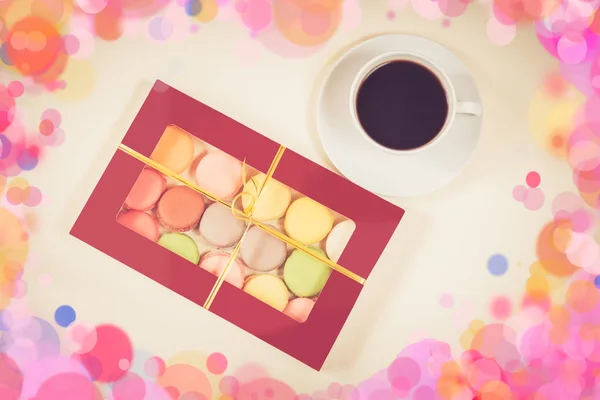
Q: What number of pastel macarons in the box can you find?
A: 15